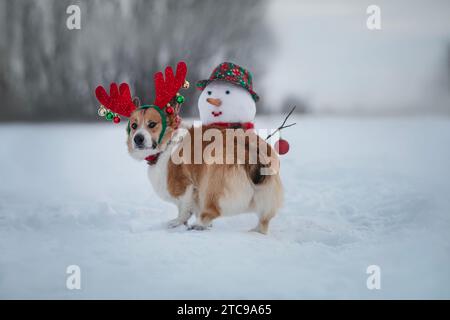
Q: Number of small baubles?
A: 6